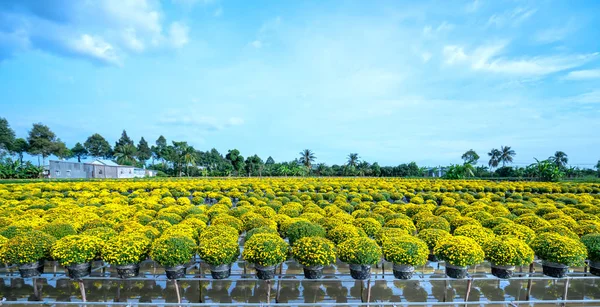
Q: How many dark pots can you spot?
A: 13